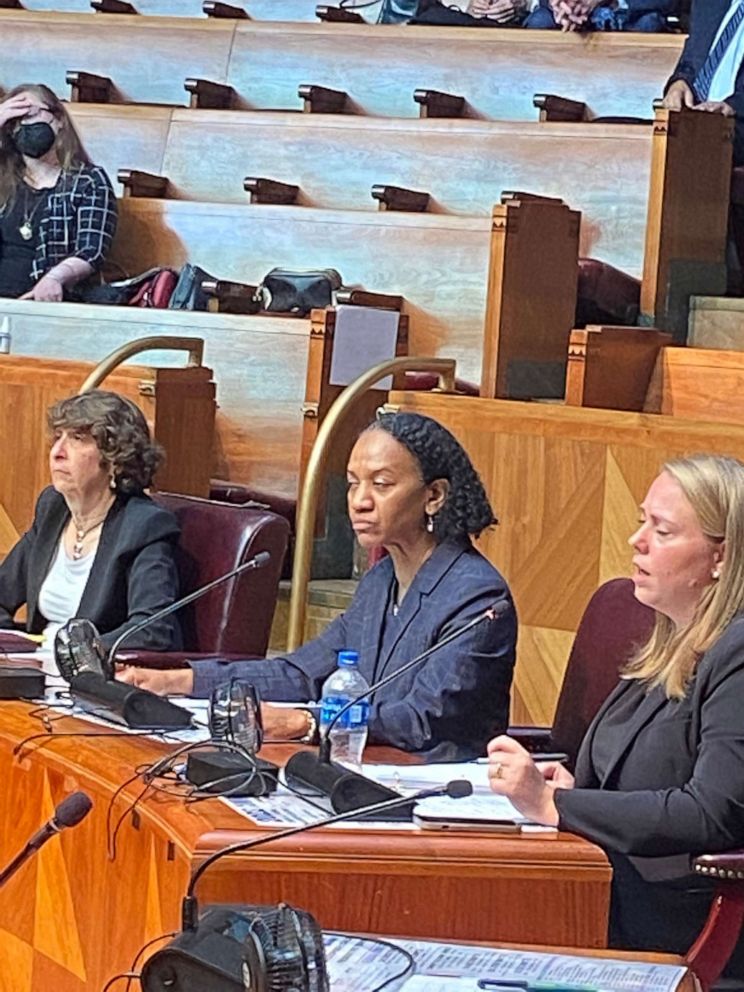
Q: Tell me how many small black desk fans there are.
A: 3